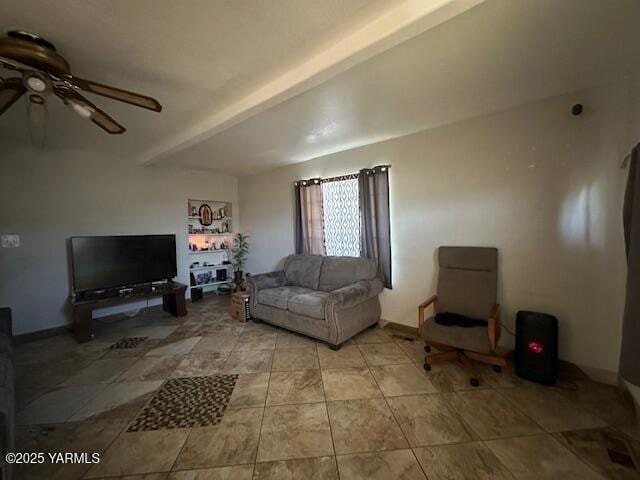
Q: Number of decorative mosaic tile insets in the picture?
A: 2